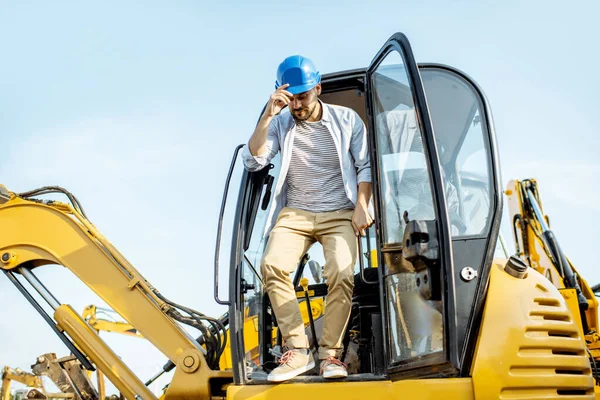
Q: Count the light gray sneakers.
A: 2